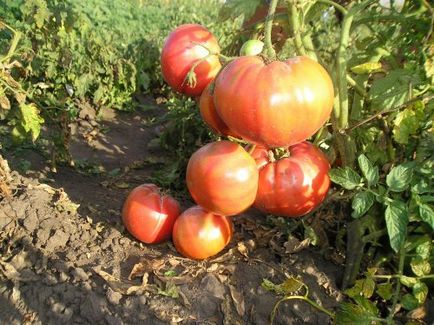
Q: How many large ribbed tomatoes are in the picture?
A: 2